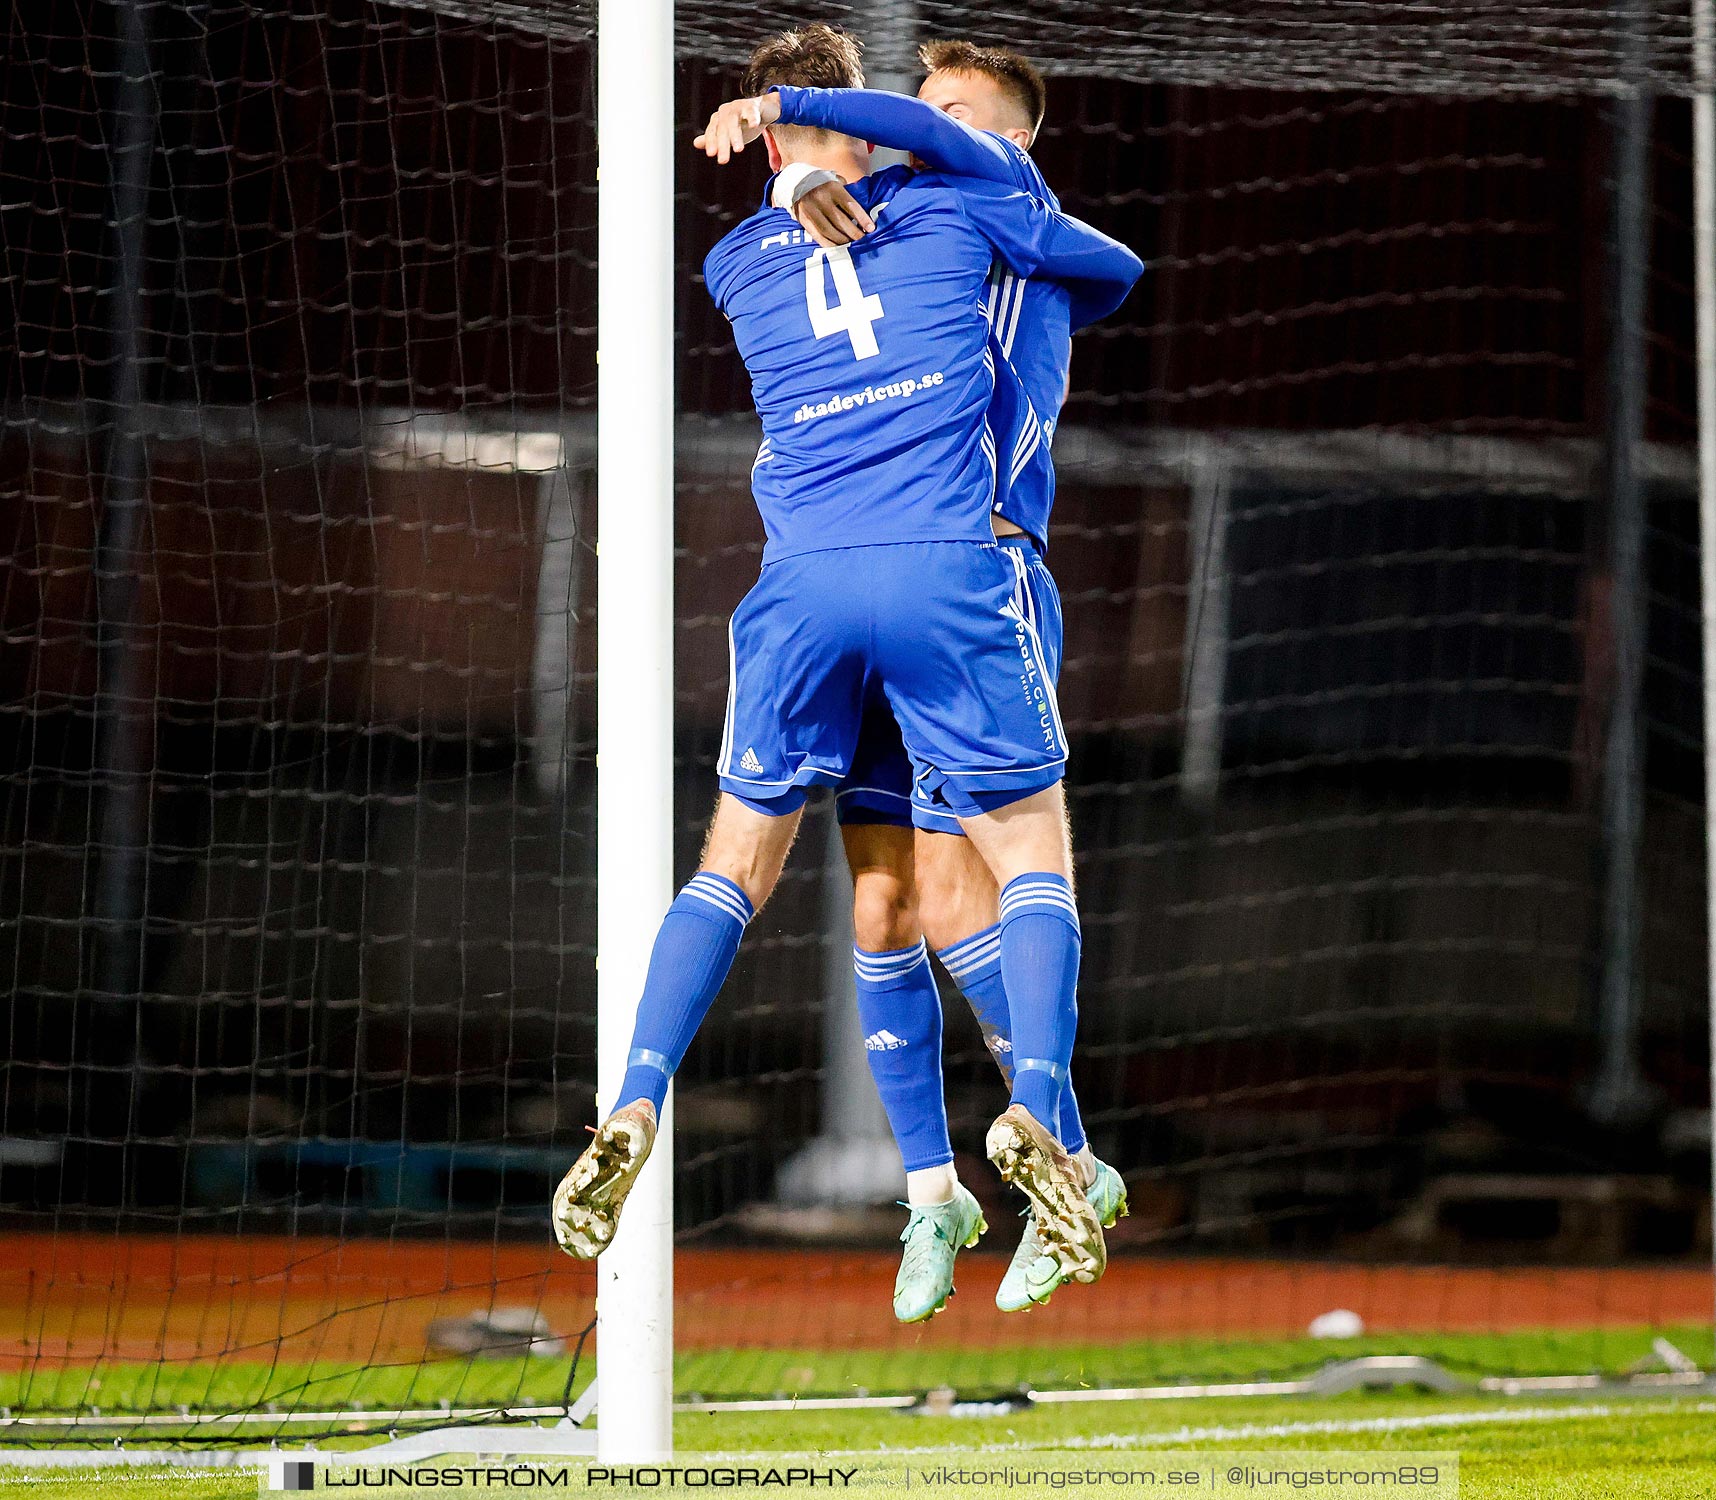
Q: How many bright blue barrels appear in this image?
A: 0